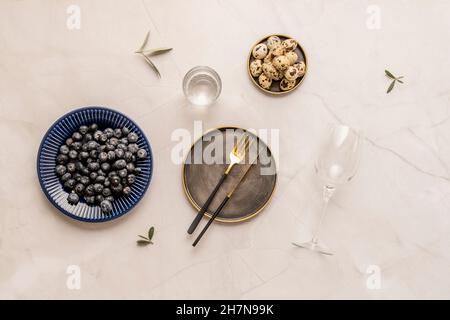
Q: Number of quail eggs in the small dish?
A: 14